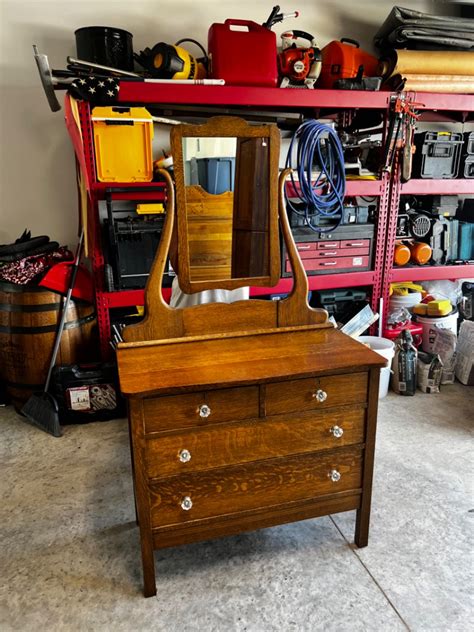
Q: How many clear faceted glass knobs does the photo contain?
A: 6